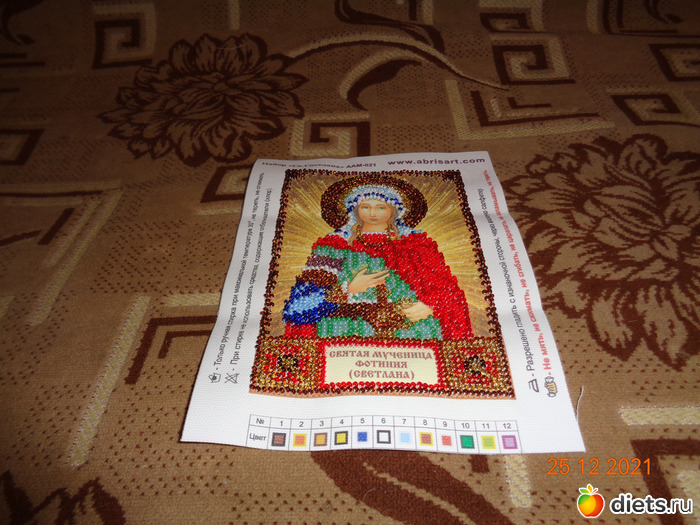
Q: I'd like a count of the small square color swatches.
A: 12